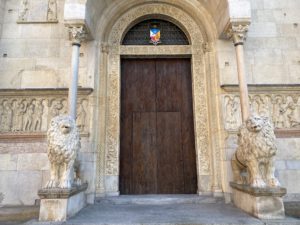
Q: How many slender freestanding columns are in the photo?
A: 2